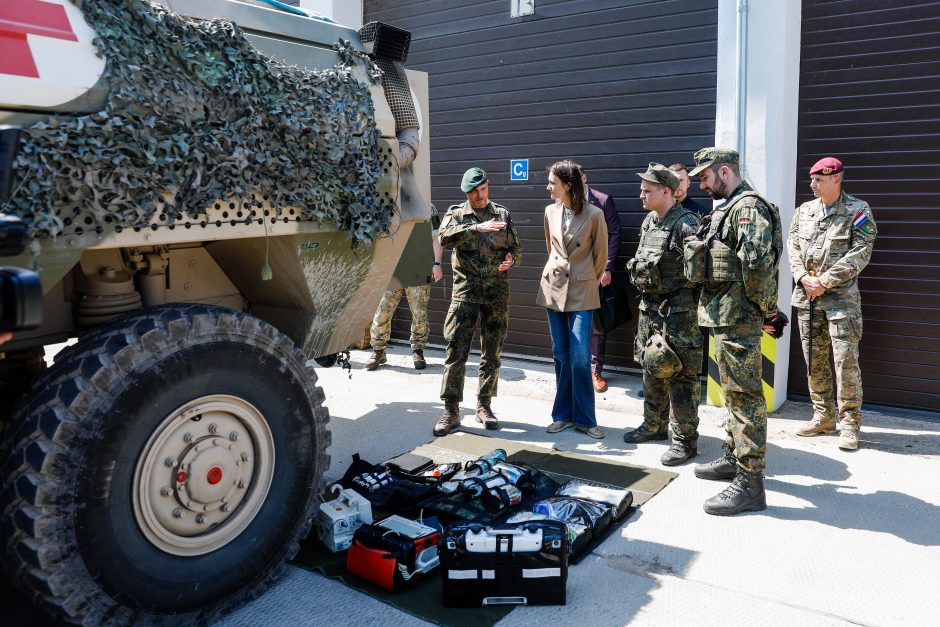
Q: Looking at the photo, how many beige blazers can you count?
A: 1